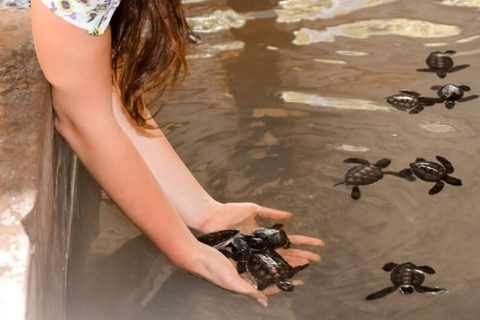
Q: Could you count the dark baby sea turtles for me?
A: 9